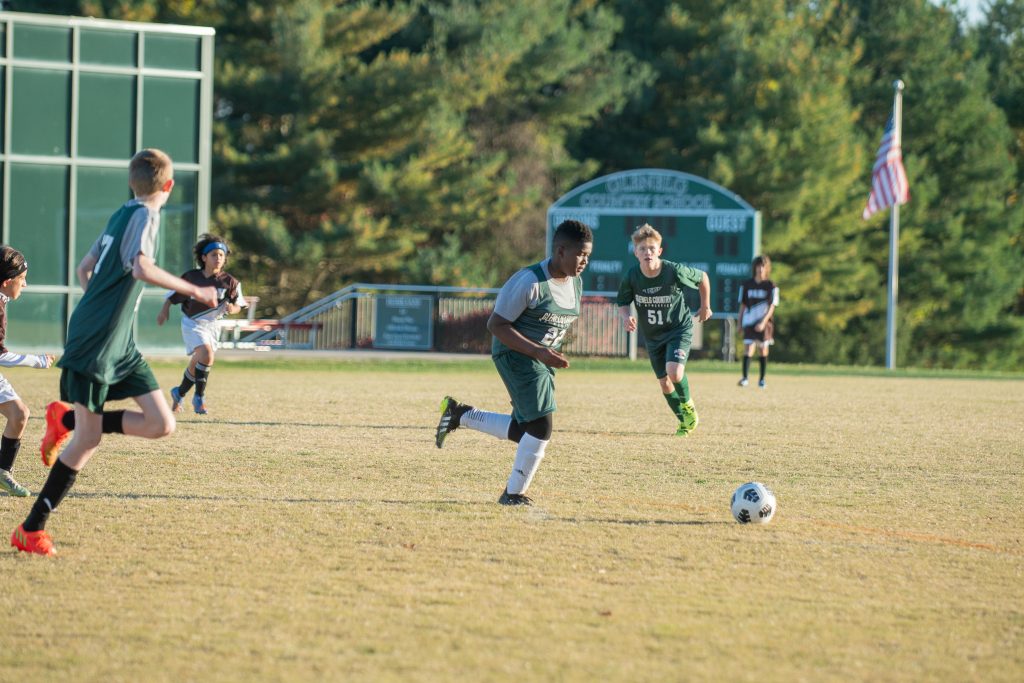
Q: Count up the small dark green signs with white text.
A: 1